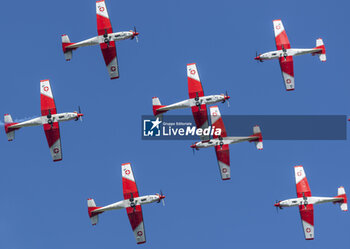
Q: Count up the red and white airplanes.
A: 7